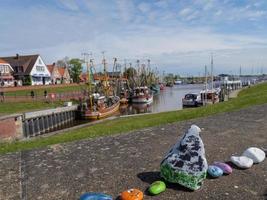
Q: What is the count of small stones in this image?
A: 7